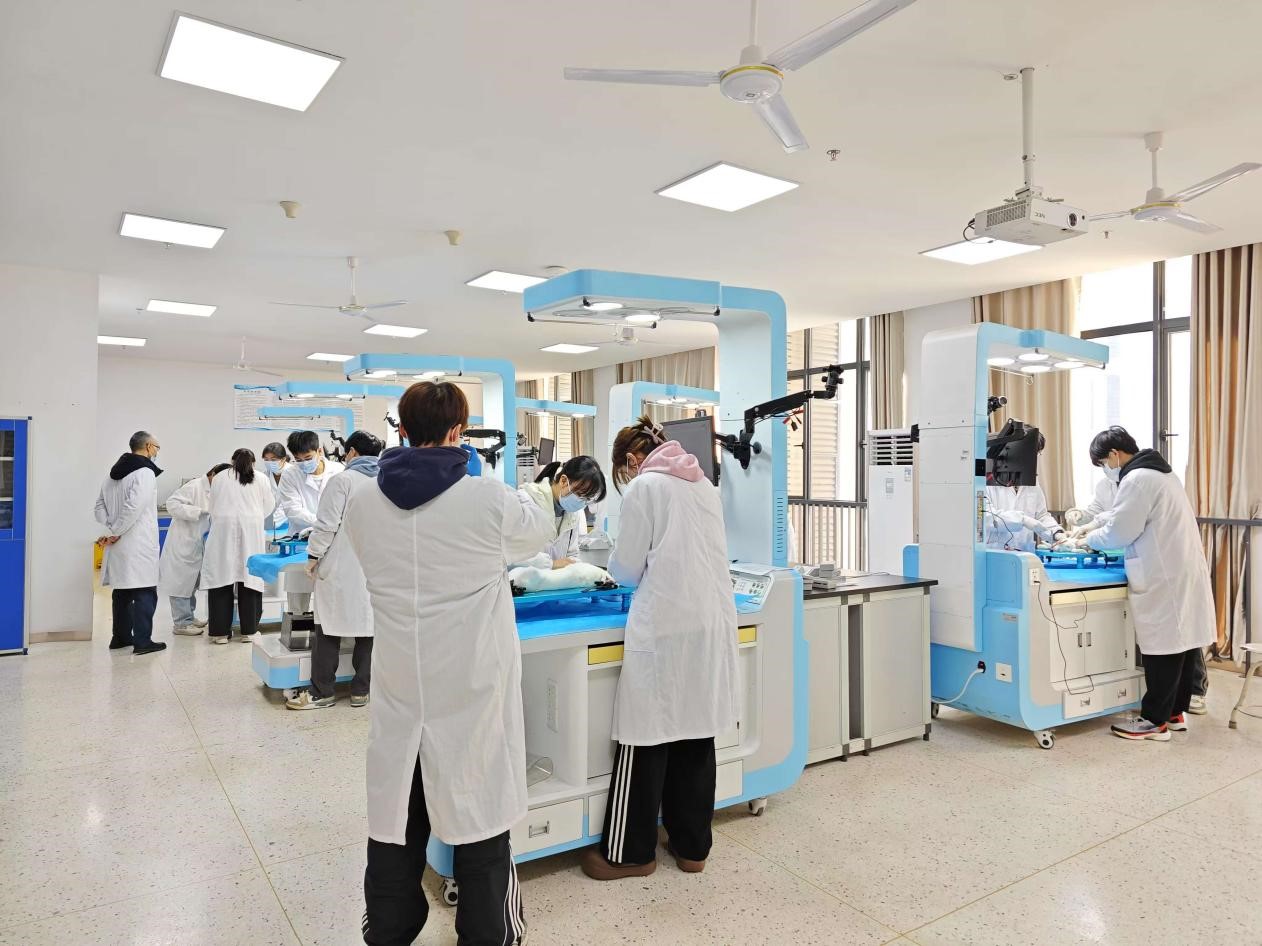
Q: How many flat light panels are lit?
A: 10